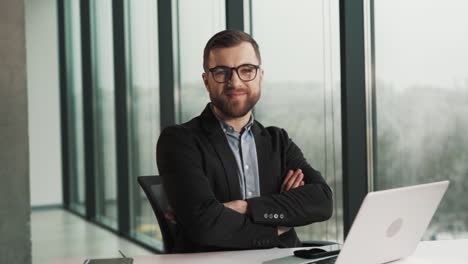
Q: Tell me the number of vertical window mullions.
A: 6